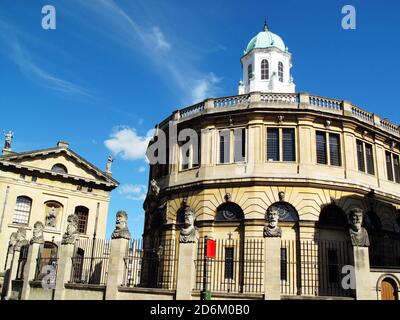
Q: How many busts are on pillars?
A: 8